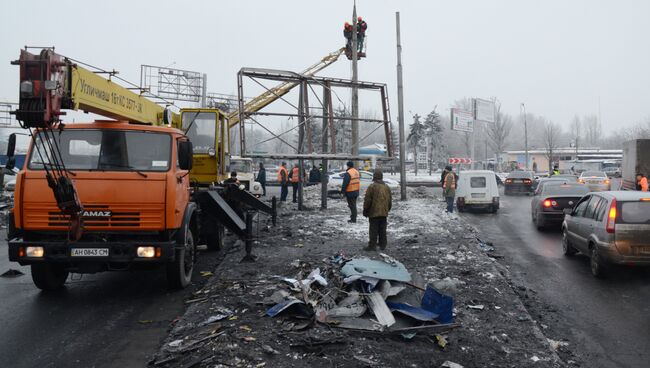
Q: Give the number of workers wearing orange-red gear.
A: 7